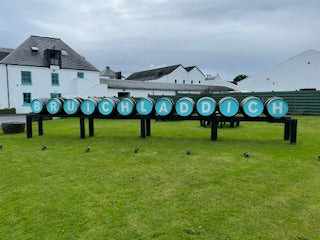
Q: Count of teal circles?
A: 13